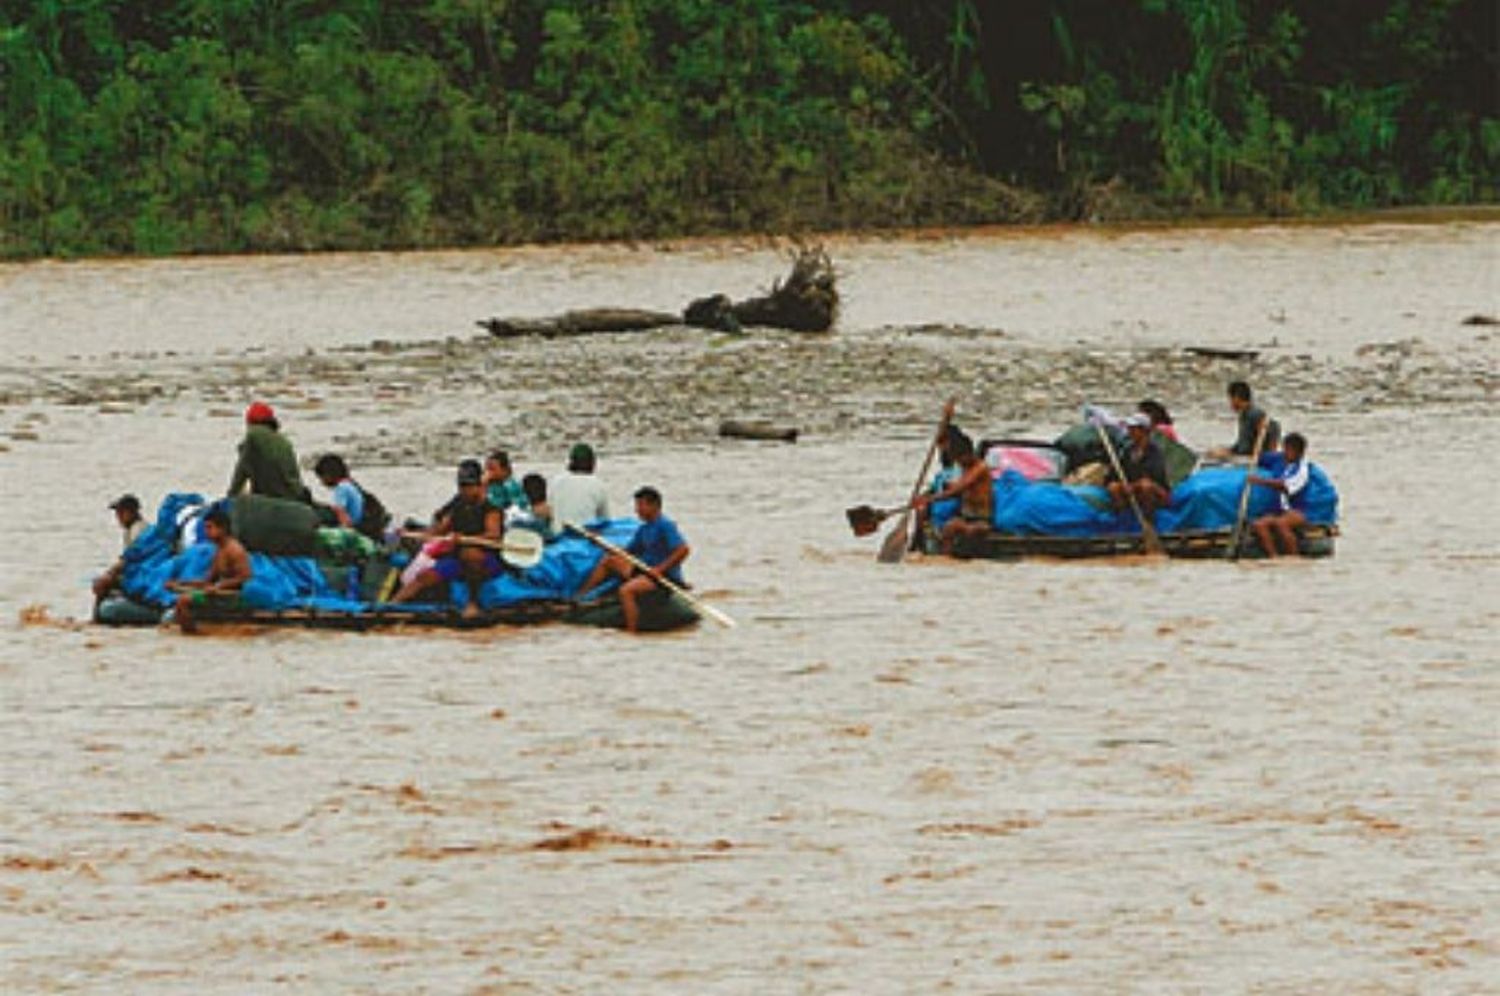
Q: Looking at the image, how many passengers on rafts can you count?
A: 15